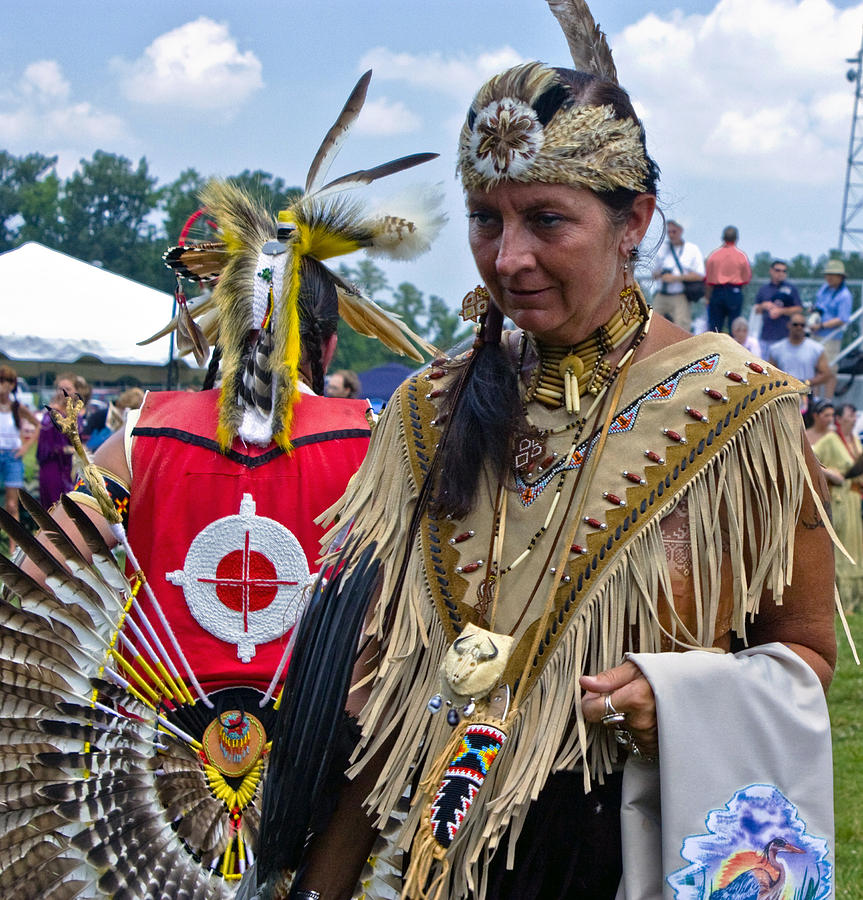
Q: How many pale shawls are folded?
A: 1